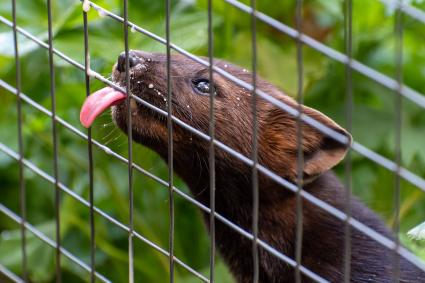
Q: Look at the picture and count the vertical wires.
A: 10